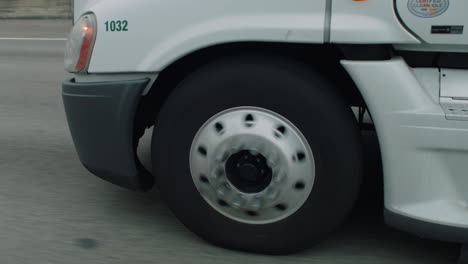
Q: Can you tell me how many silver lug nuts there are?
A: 10